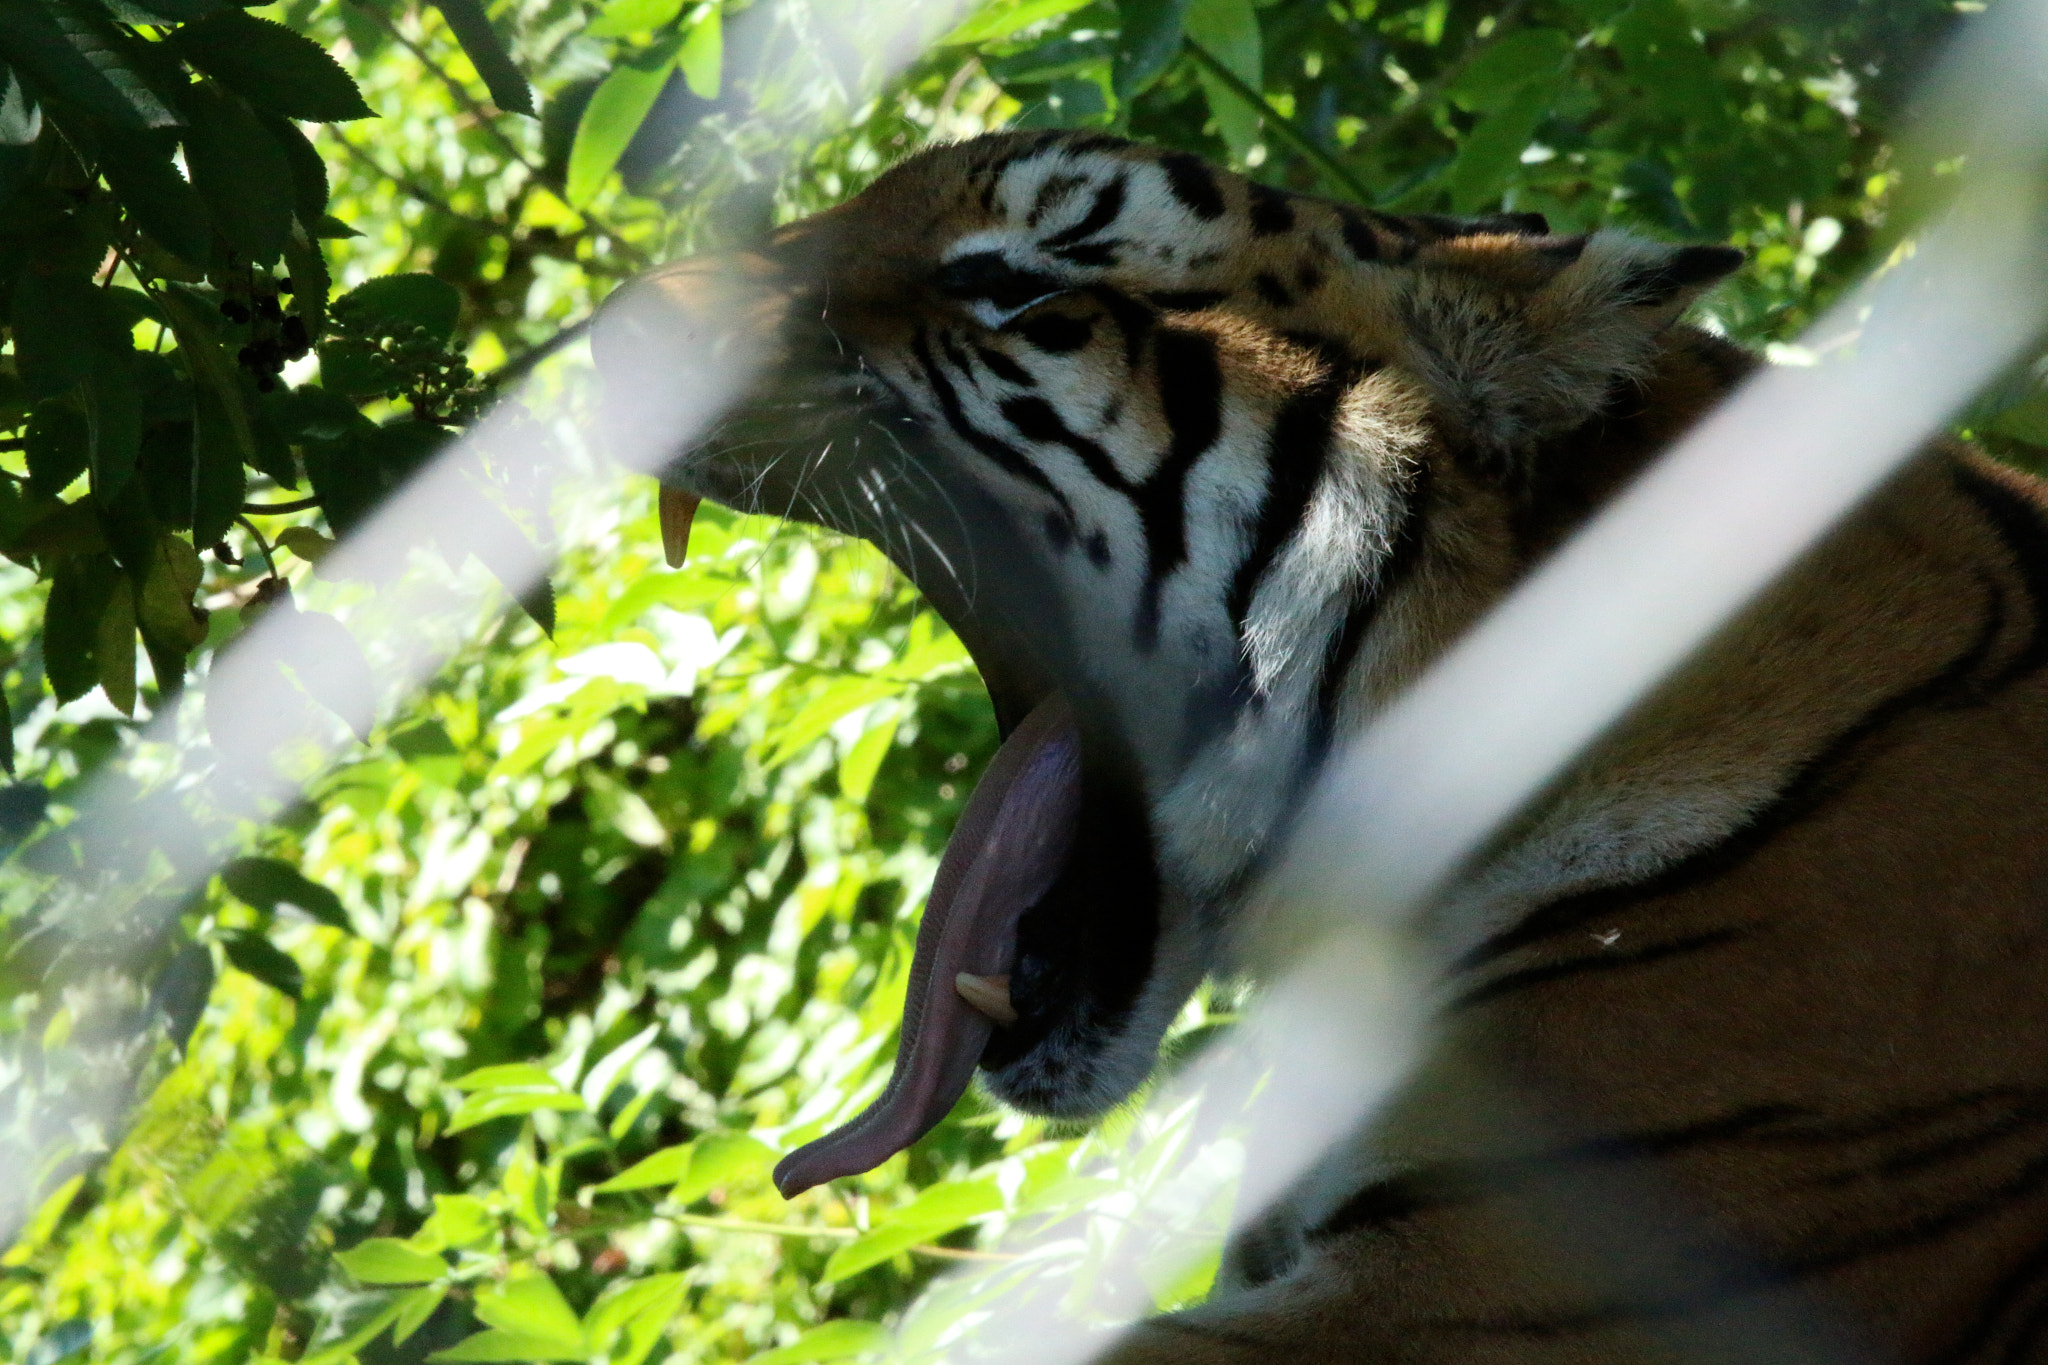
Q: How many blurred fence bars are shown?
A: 2